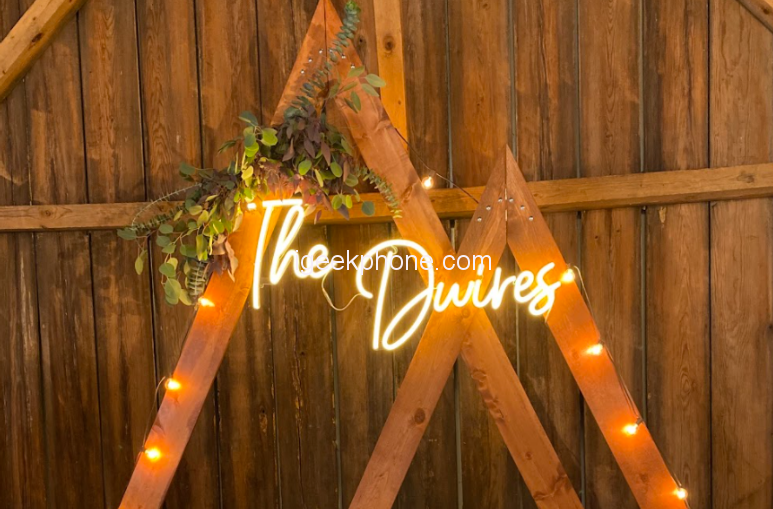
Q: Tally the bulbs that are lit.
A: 8